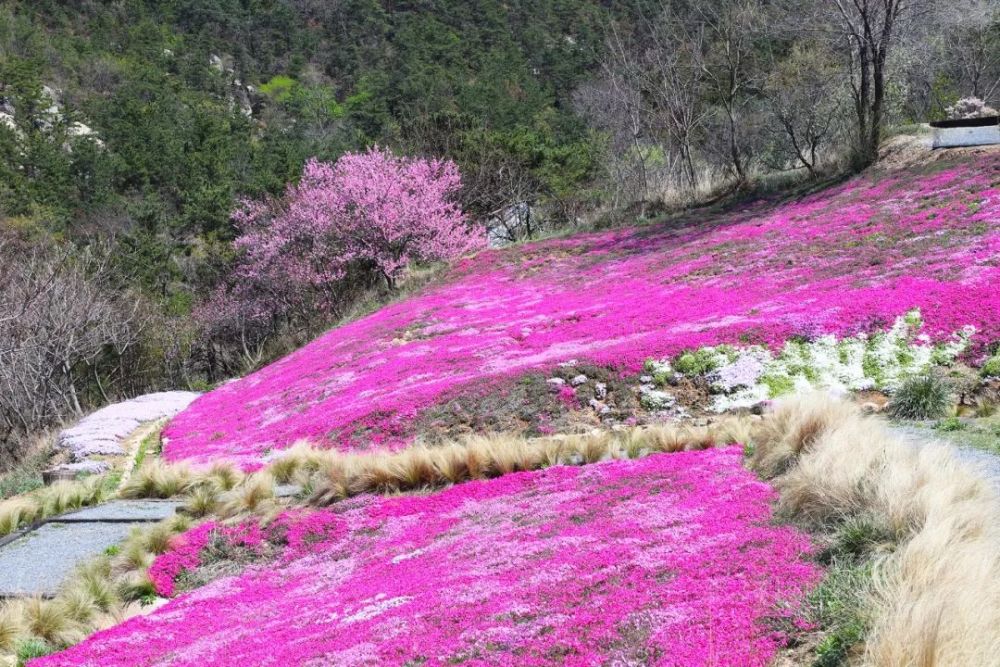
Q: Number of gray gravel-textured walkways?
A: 2